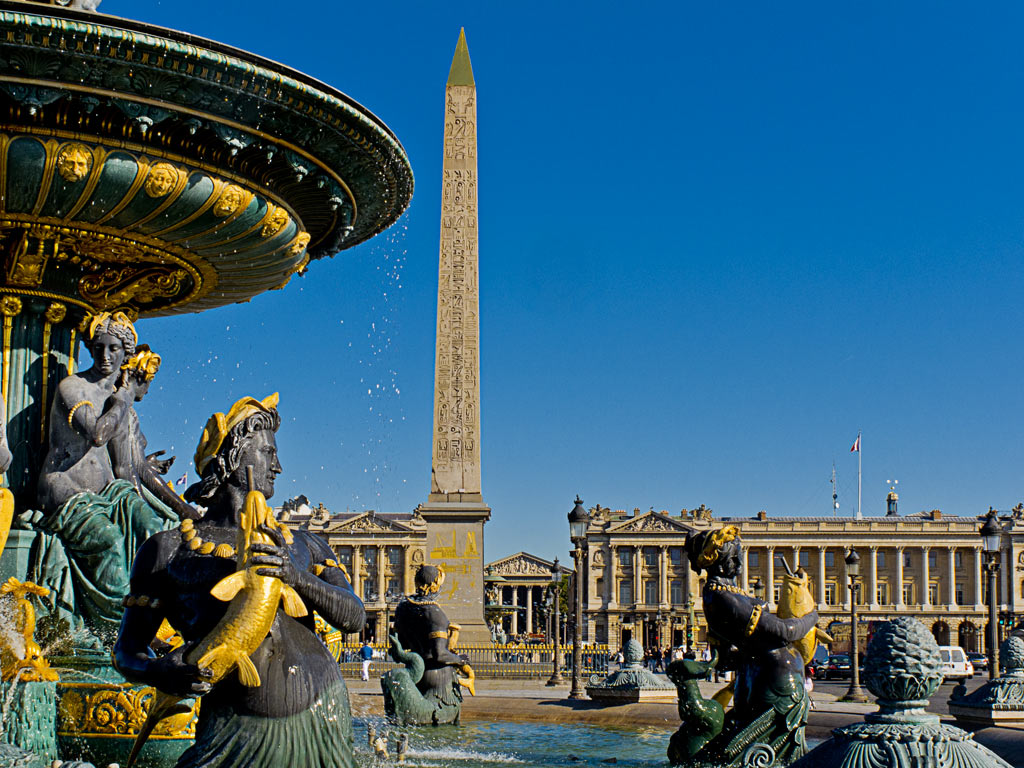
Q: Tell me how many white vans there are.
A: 1